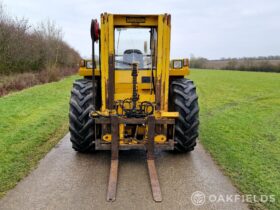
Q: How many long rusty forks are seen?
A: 2